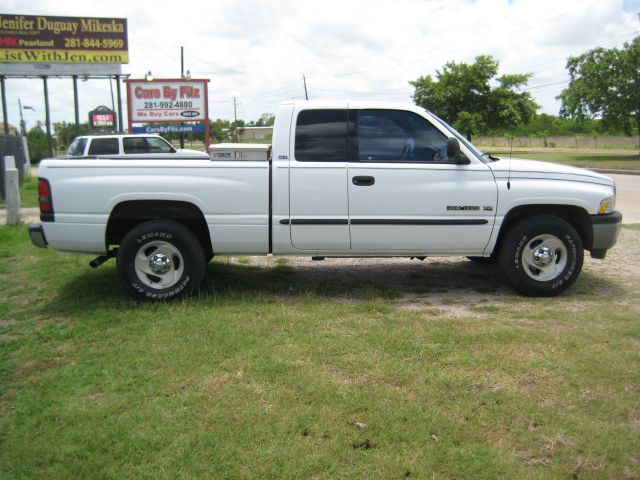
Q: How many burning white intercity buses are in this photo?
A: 0